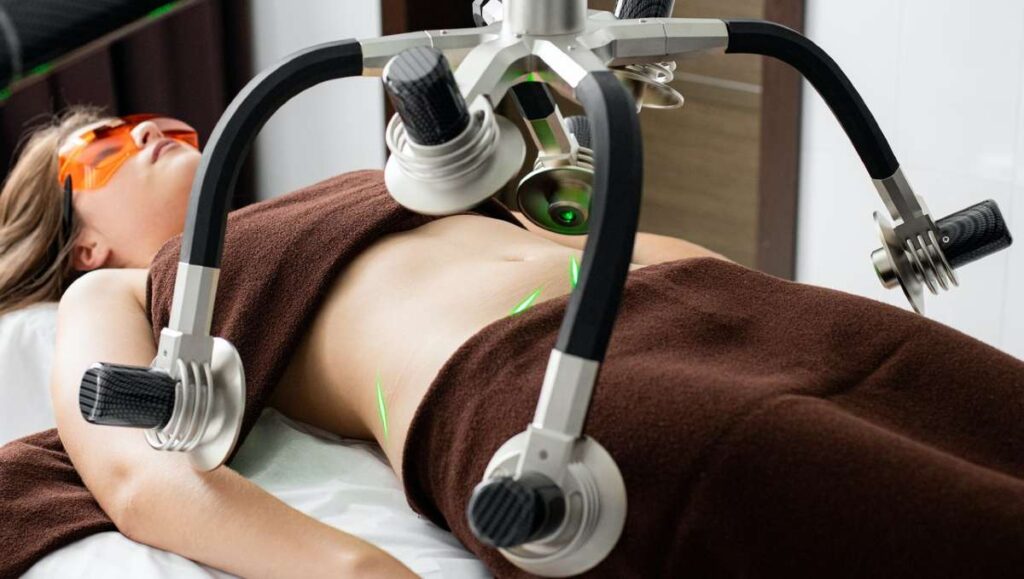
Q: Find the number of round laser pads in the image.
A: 6